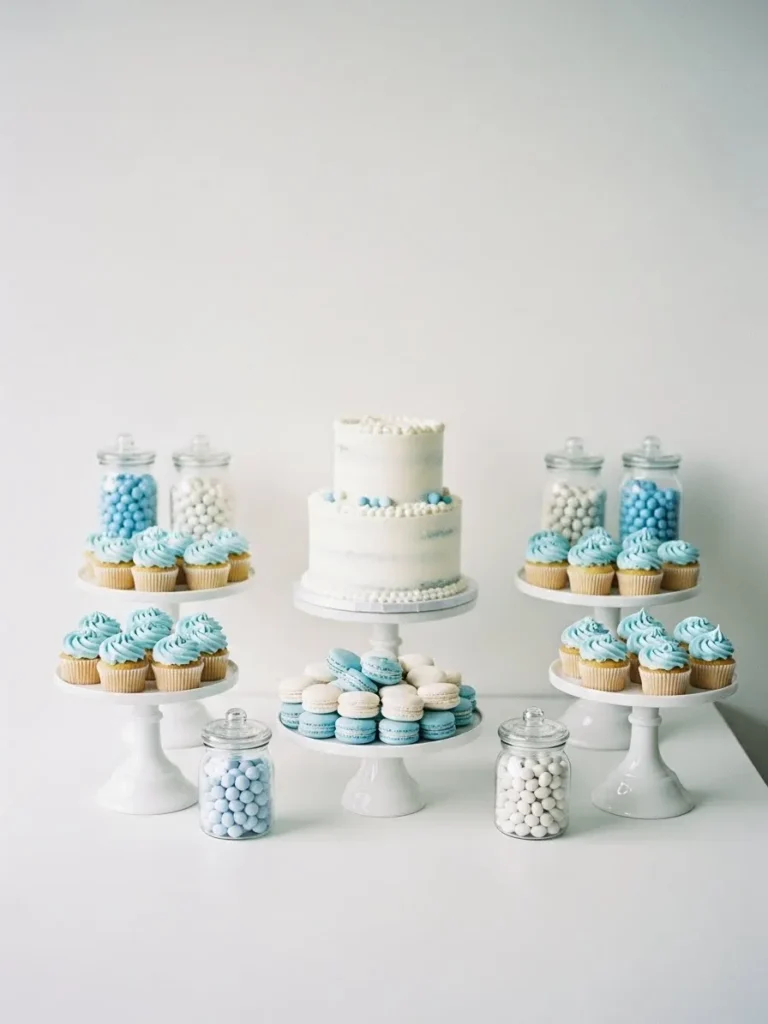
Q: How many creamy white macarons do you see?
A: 10